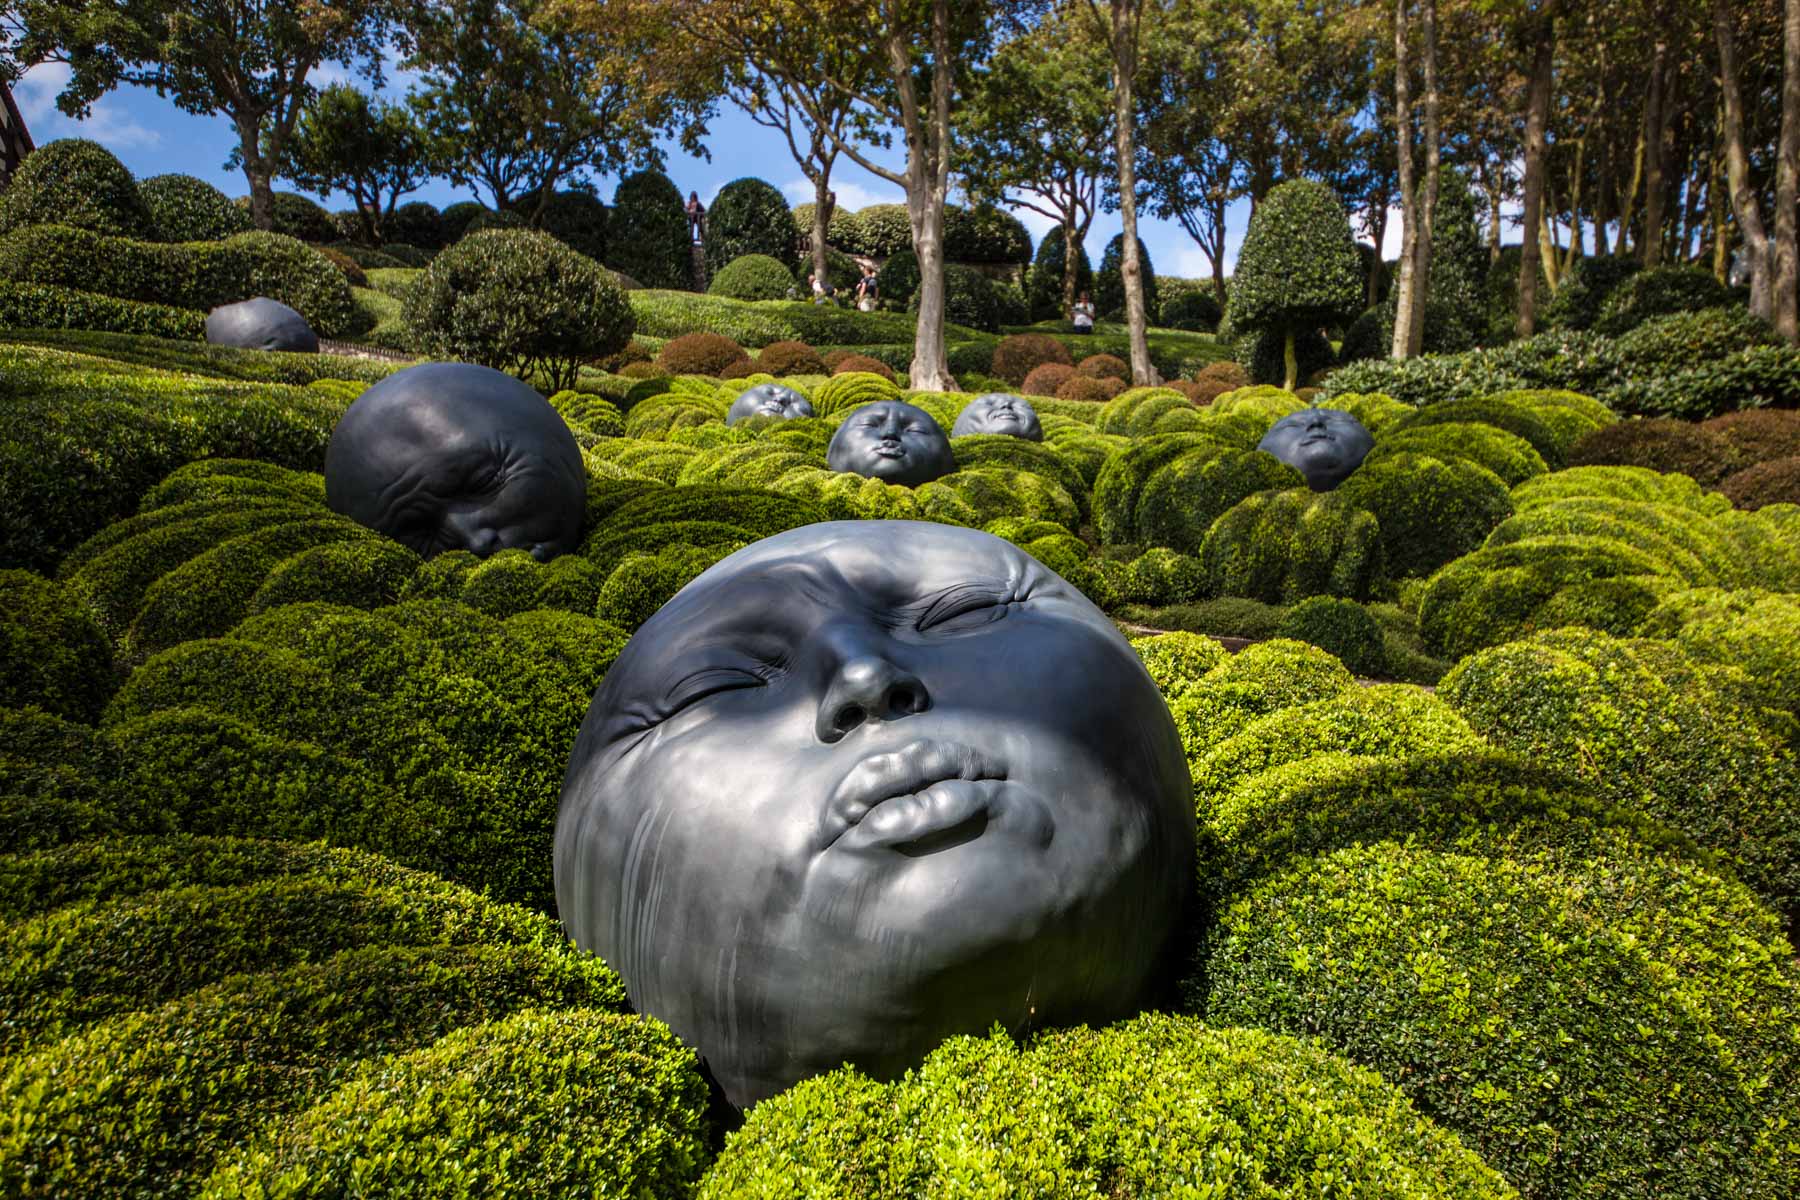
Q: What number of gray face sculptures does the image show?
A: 7